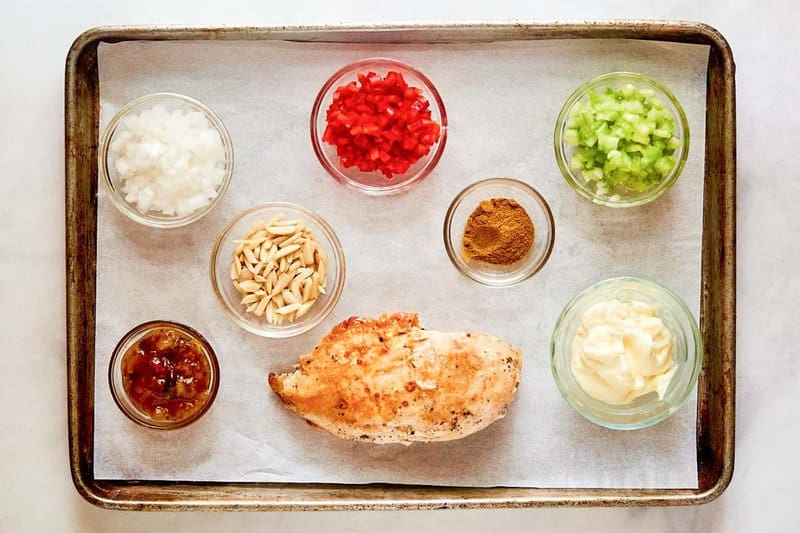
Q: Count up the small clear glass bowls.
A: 7